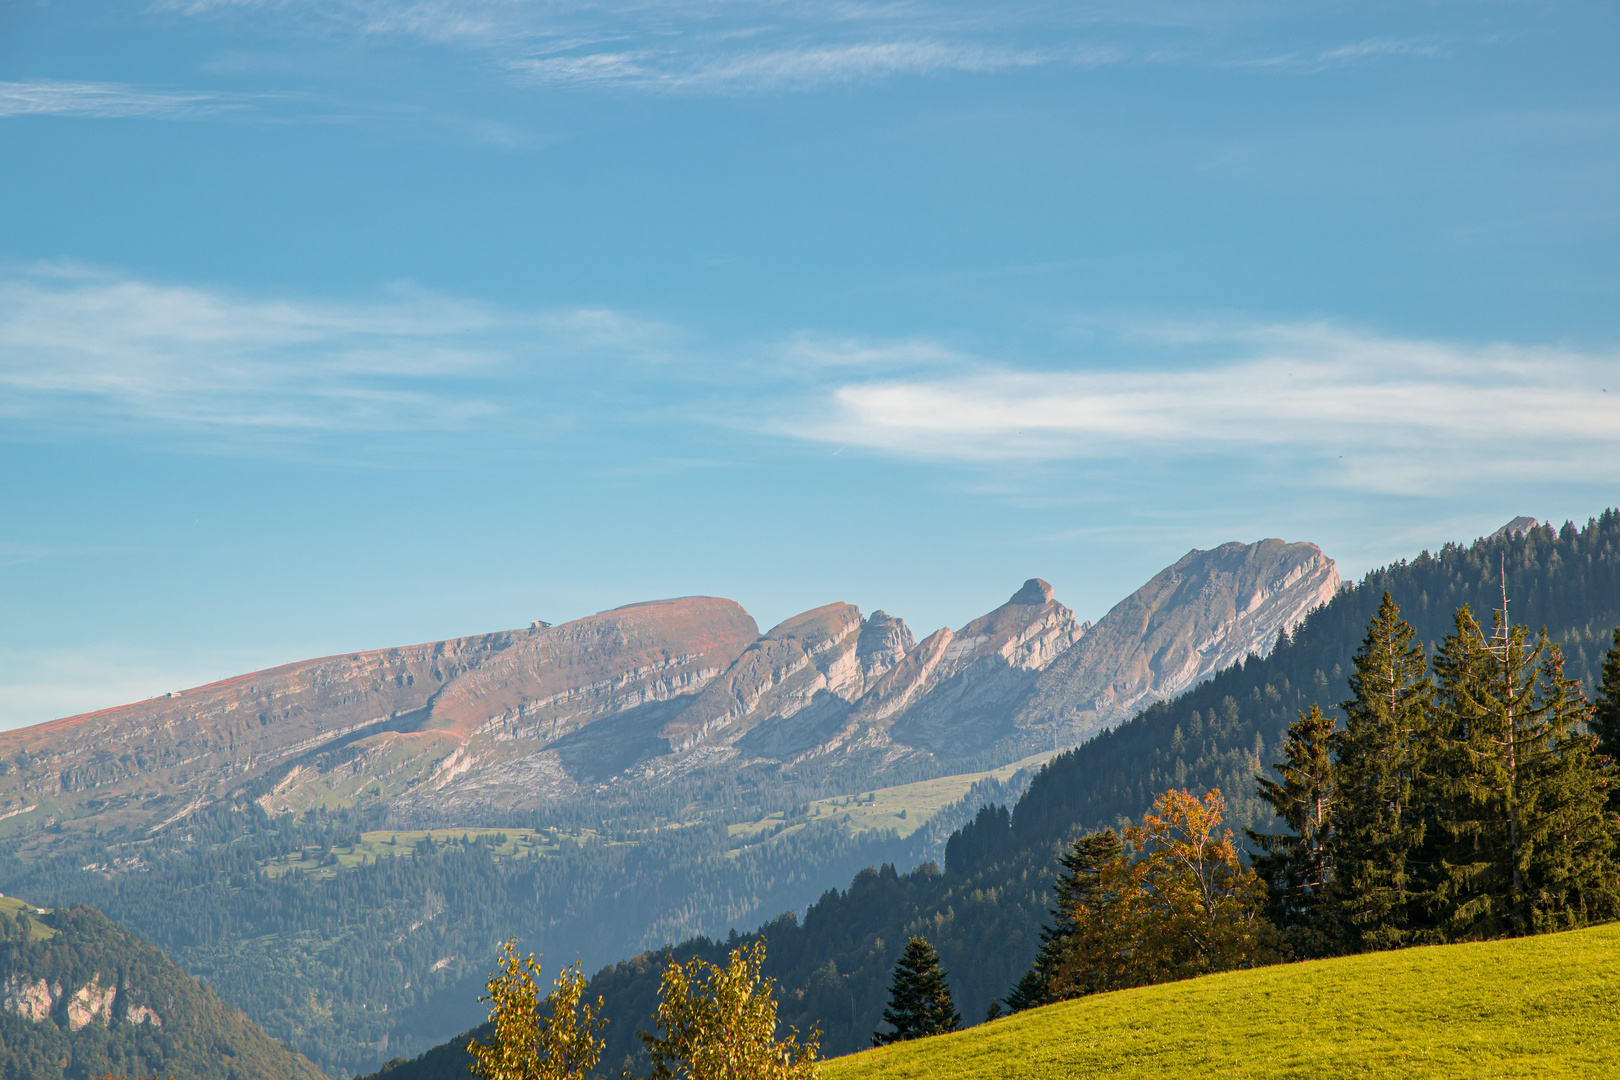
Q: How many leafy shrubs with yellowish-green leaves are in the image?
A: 2